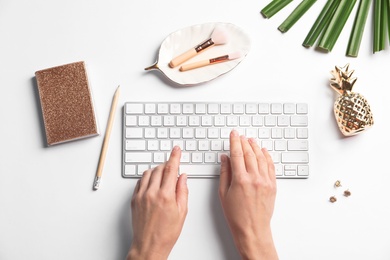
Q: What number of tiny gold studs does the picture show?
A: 3